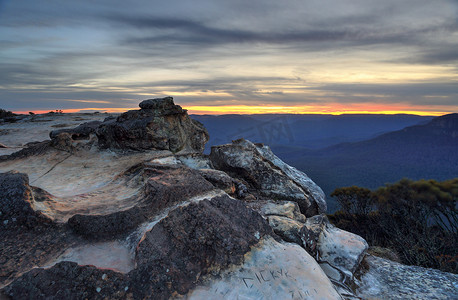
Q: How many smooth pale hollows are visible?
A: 2